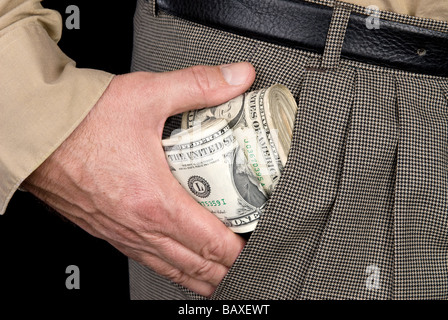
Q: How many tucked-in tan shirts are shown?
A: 1